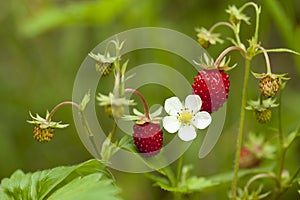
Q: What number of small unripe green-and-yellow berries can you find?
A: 7